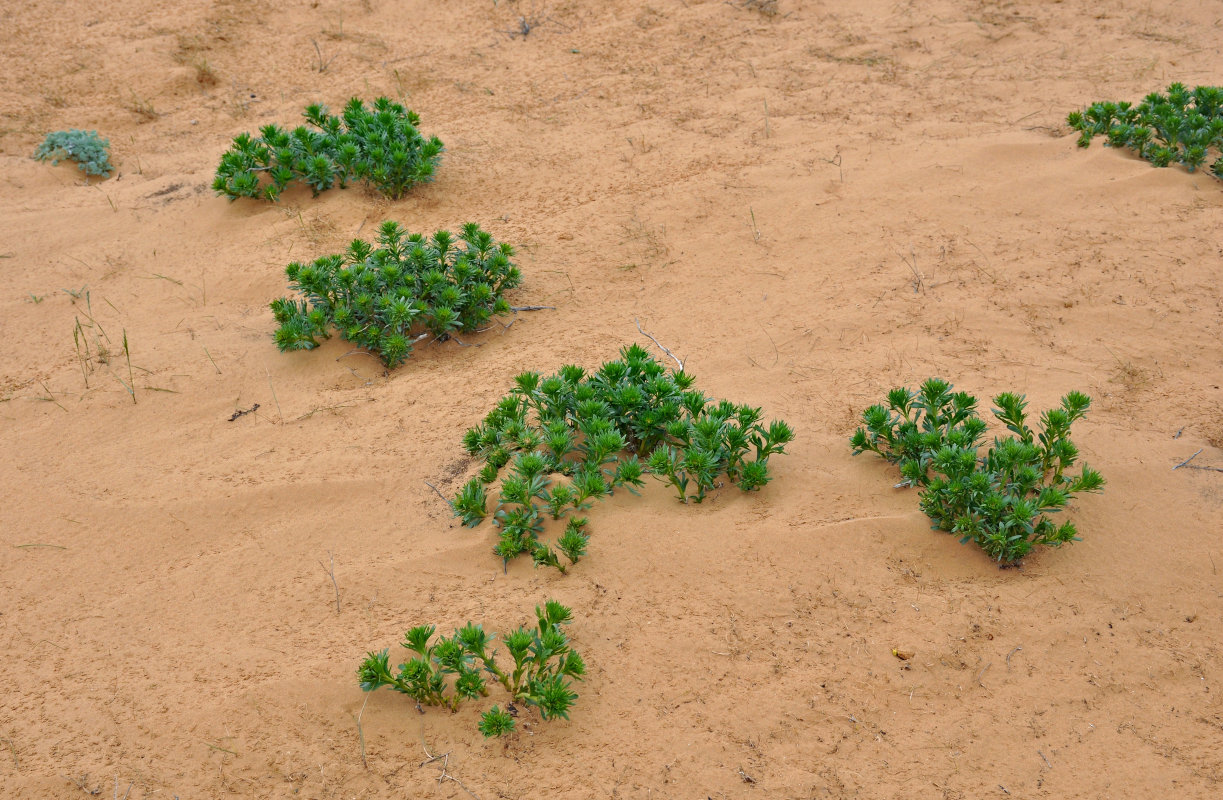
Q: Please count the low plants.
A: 7